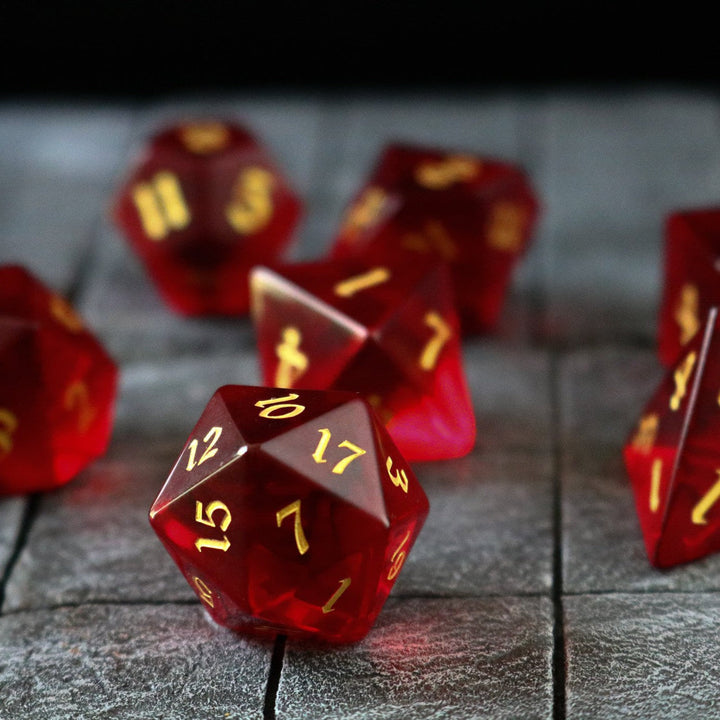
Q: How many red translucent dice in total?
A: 7